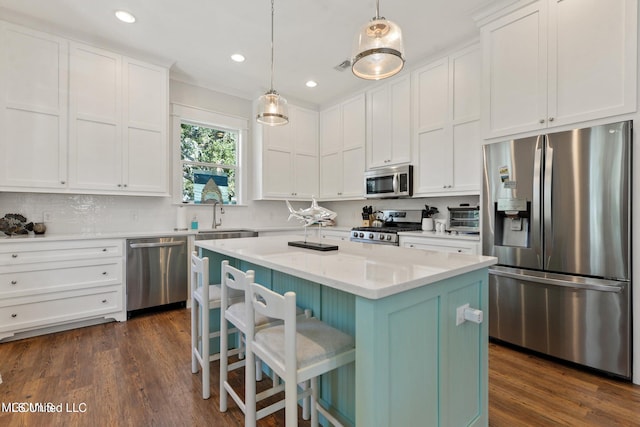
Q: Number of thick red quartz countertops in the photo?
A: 0